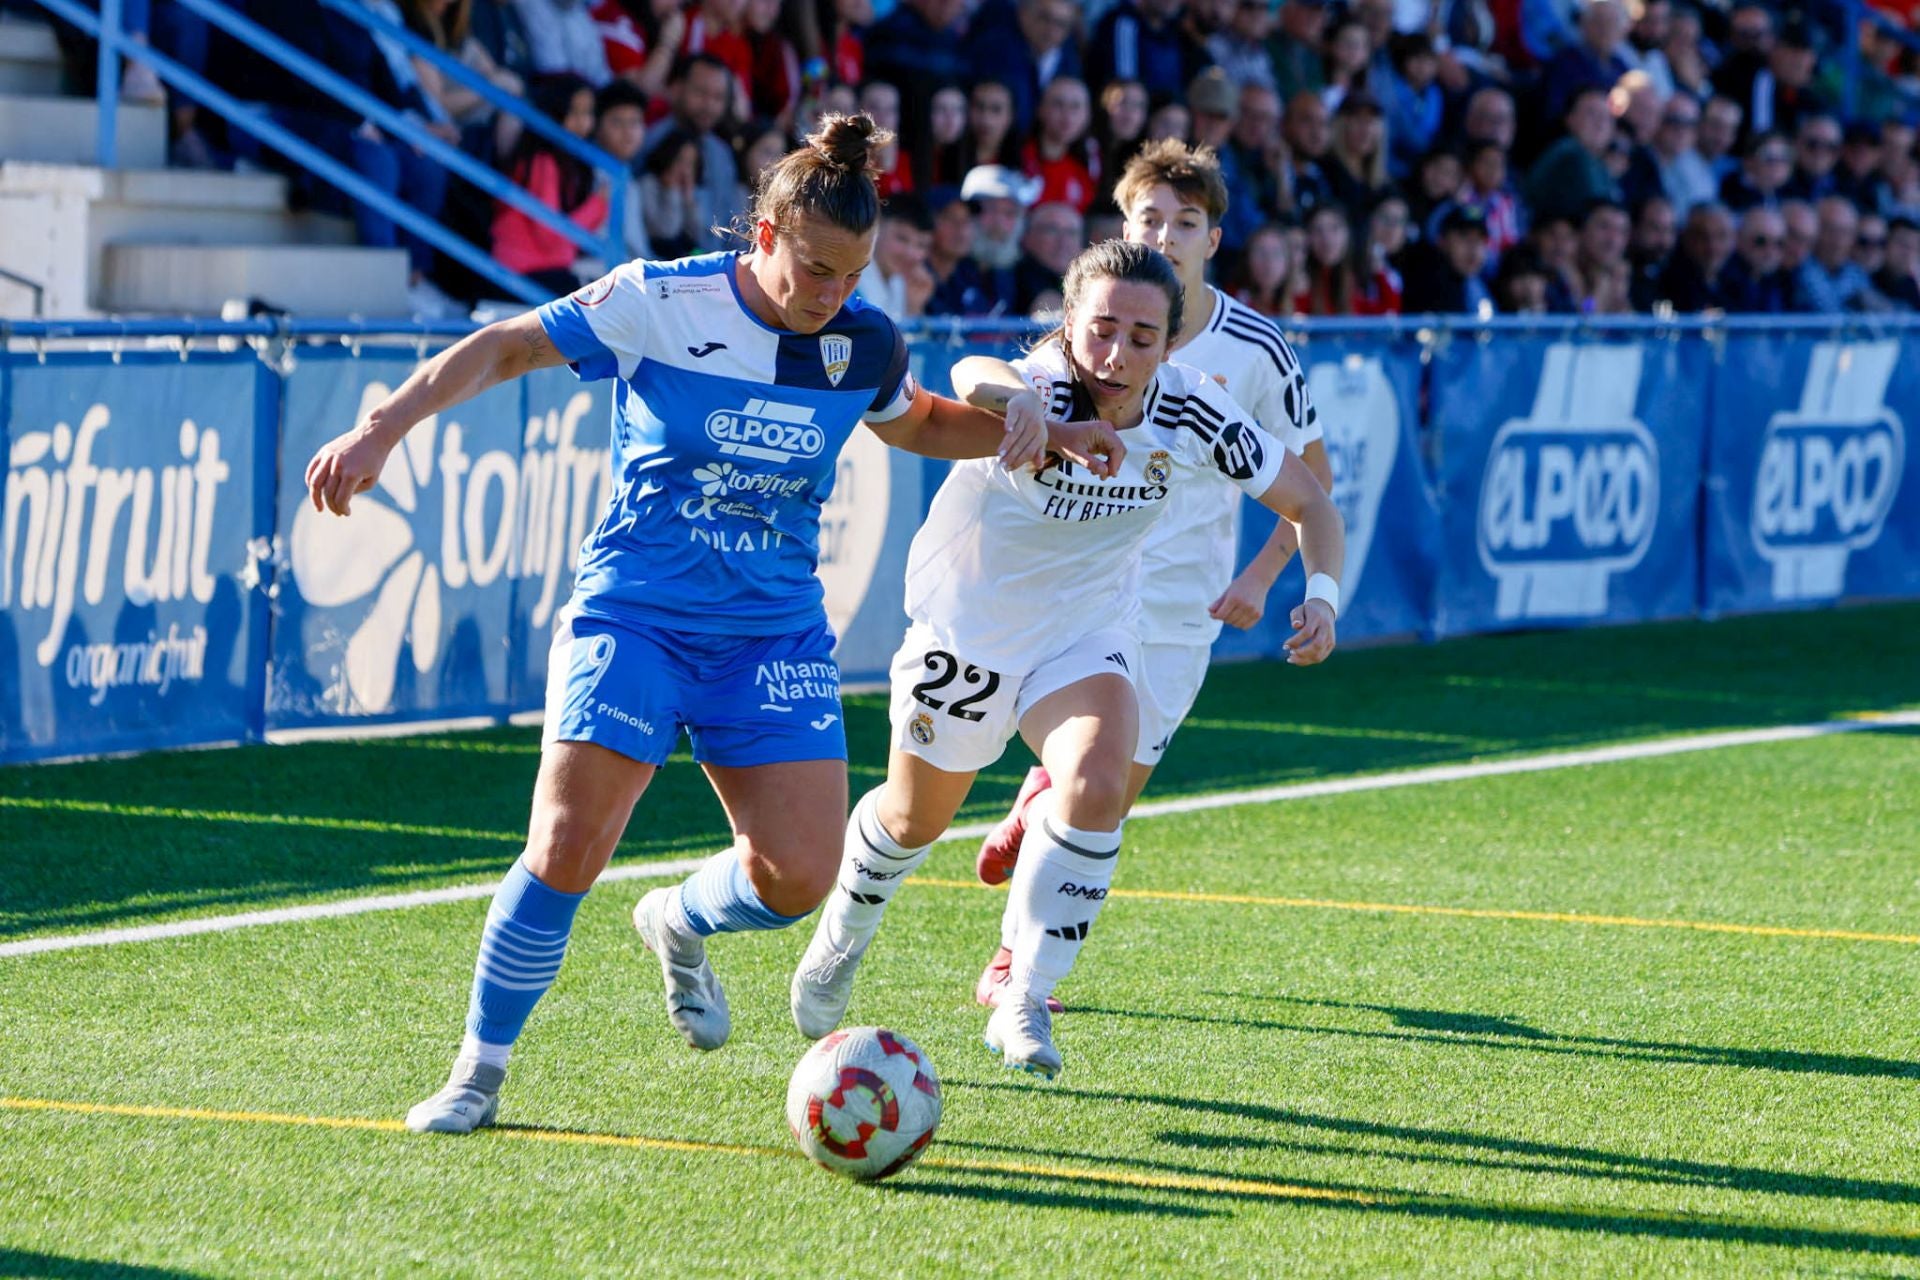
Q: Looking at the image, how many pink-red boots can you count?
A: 2